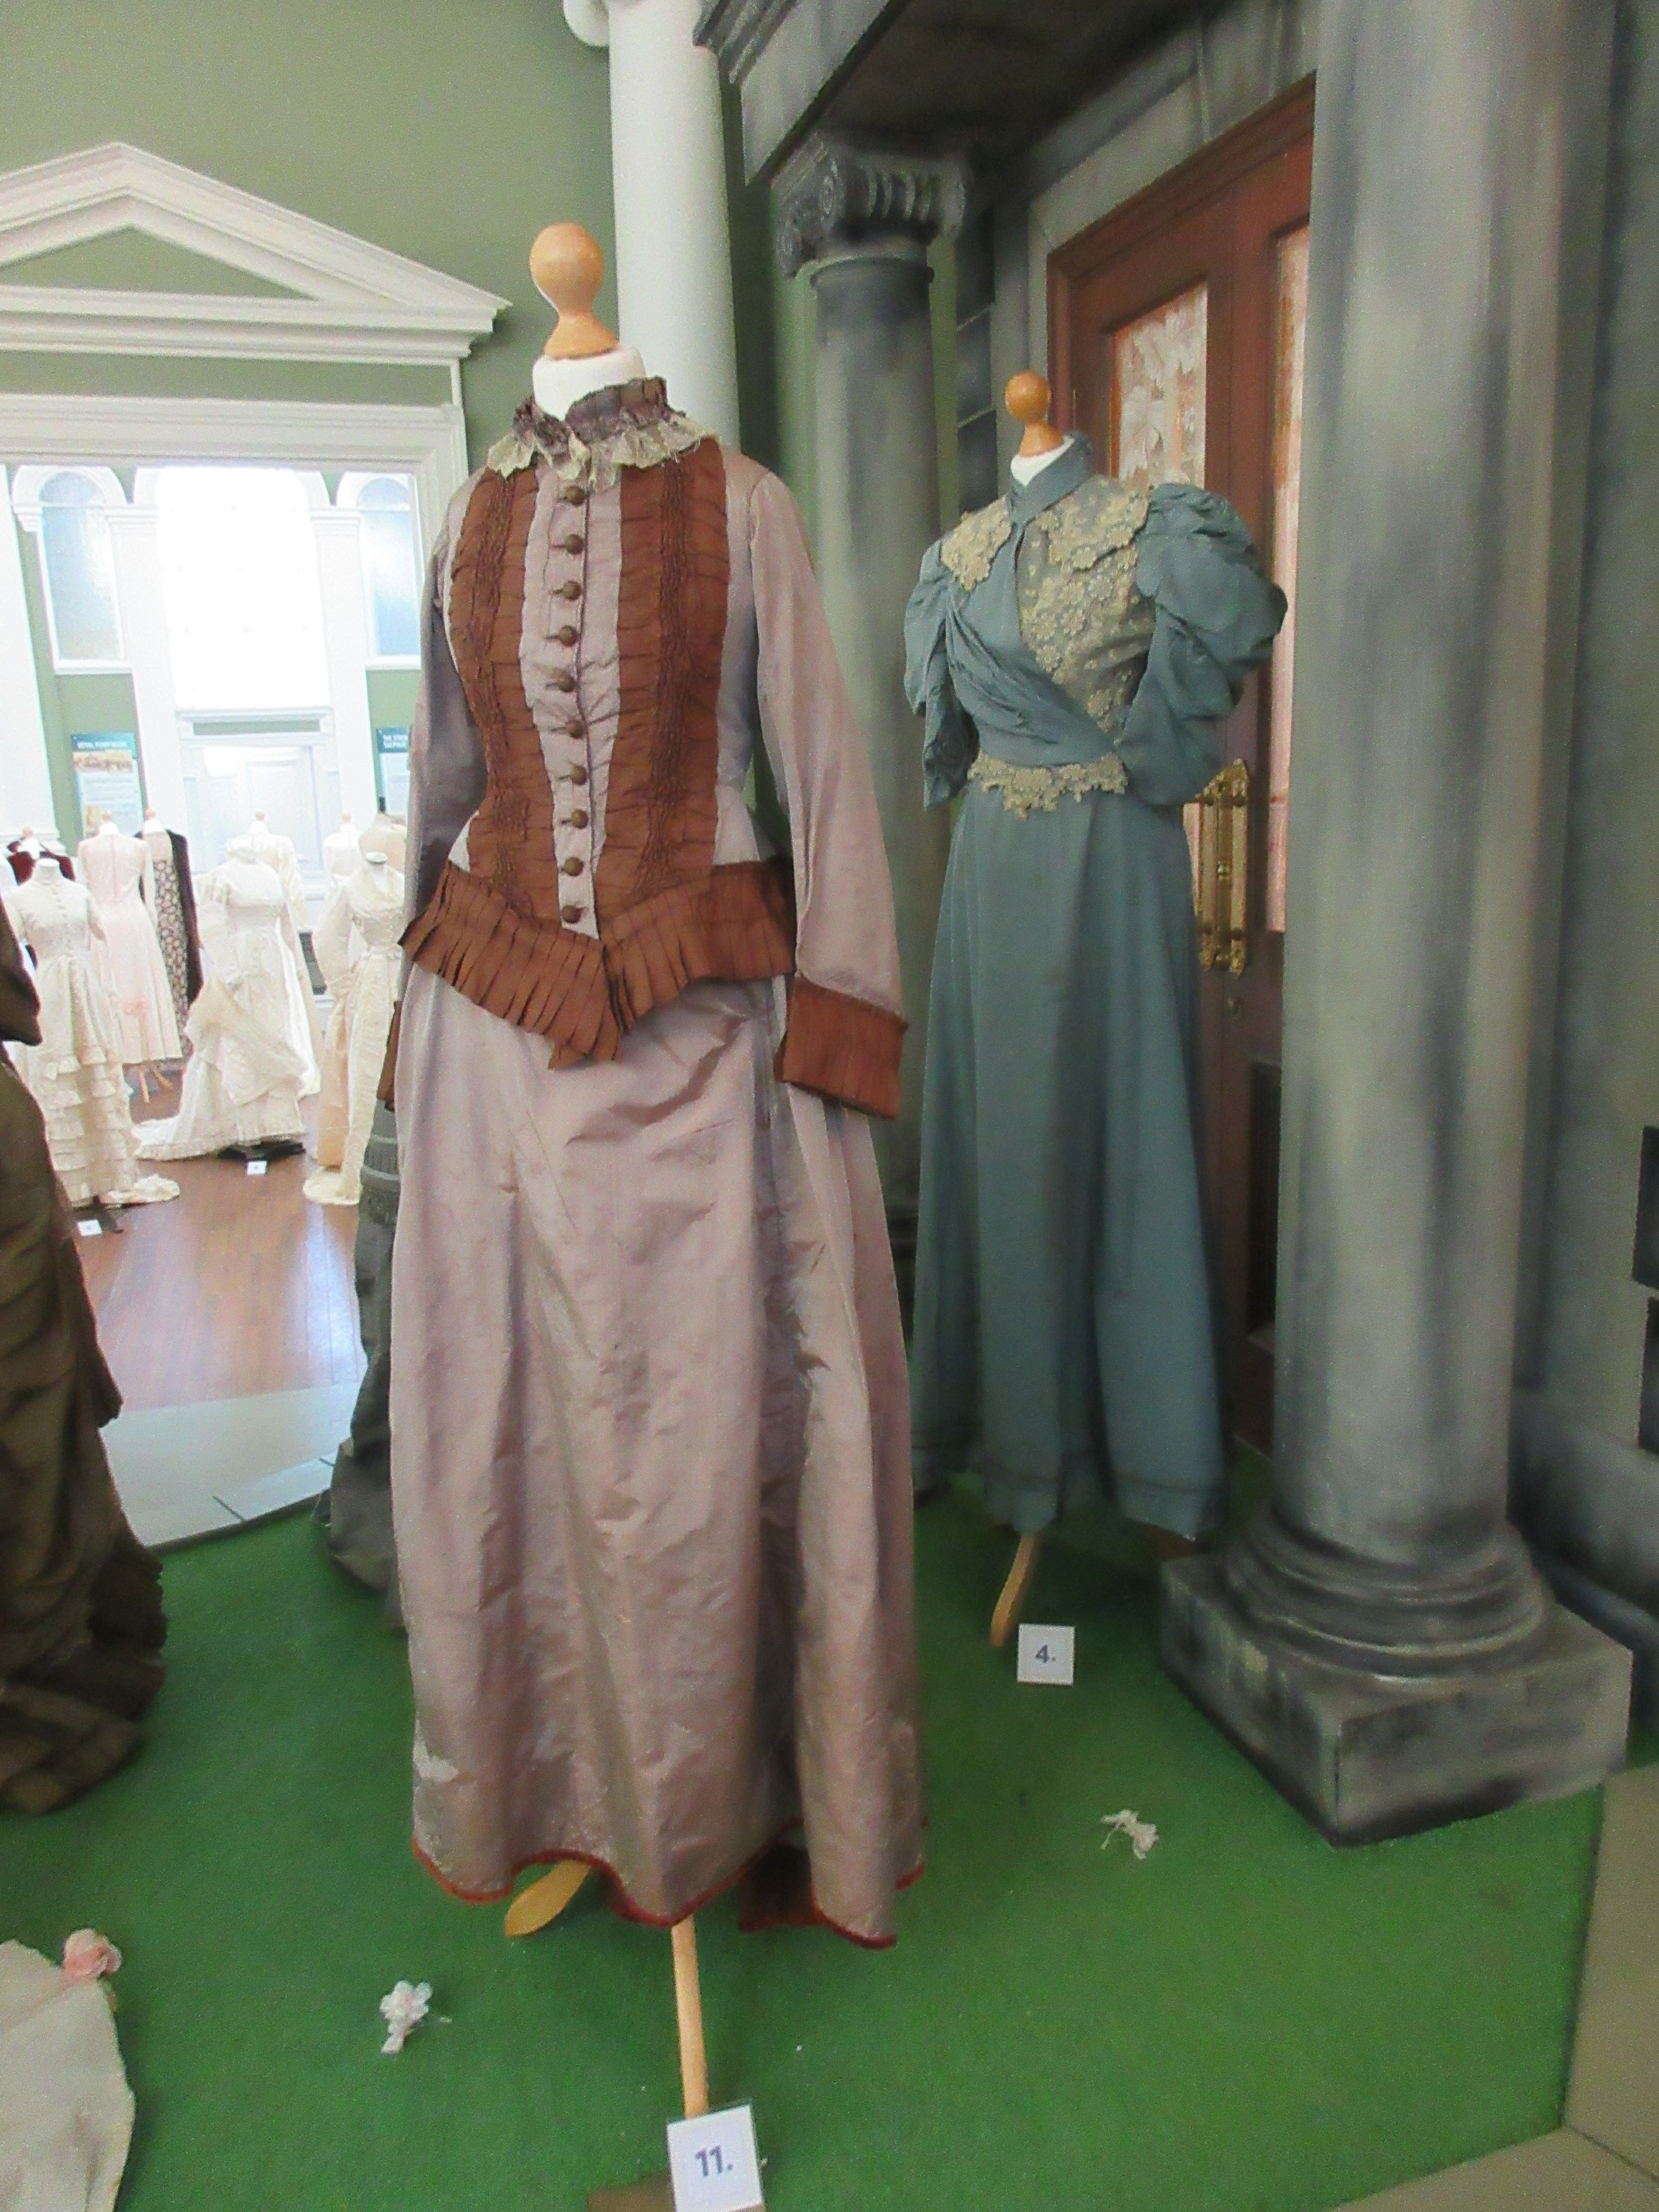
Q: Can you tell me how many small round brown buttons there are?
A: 10